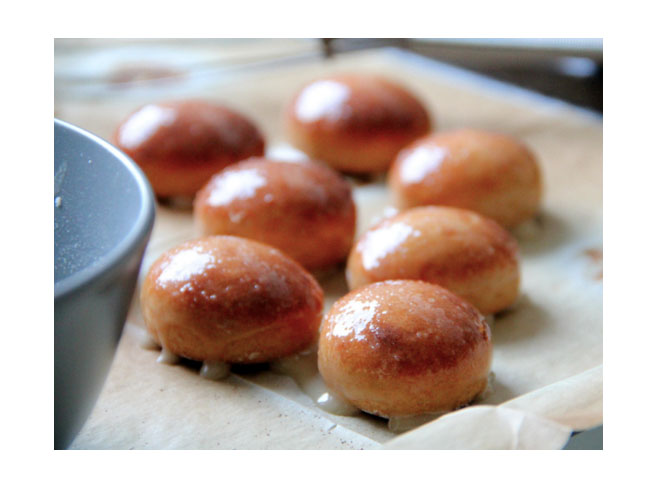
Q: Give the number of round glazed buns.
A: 7